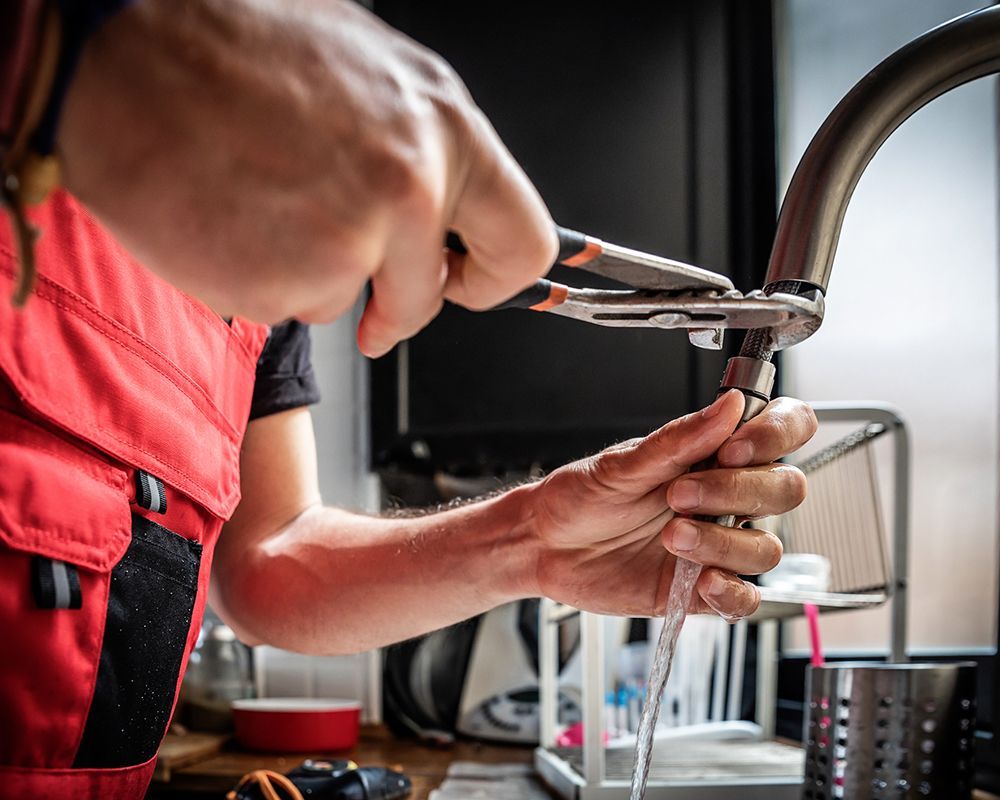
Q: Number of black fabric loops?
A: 2